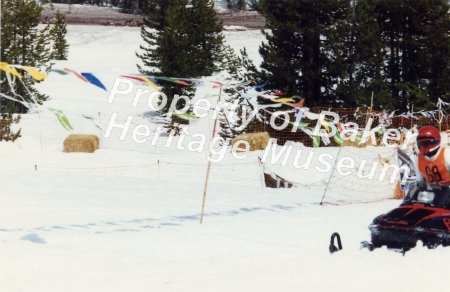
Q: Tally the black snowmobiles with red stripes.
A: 1